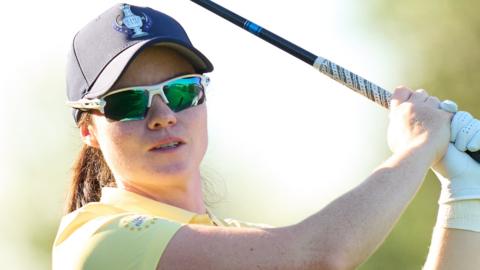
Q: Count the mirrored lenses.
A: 2